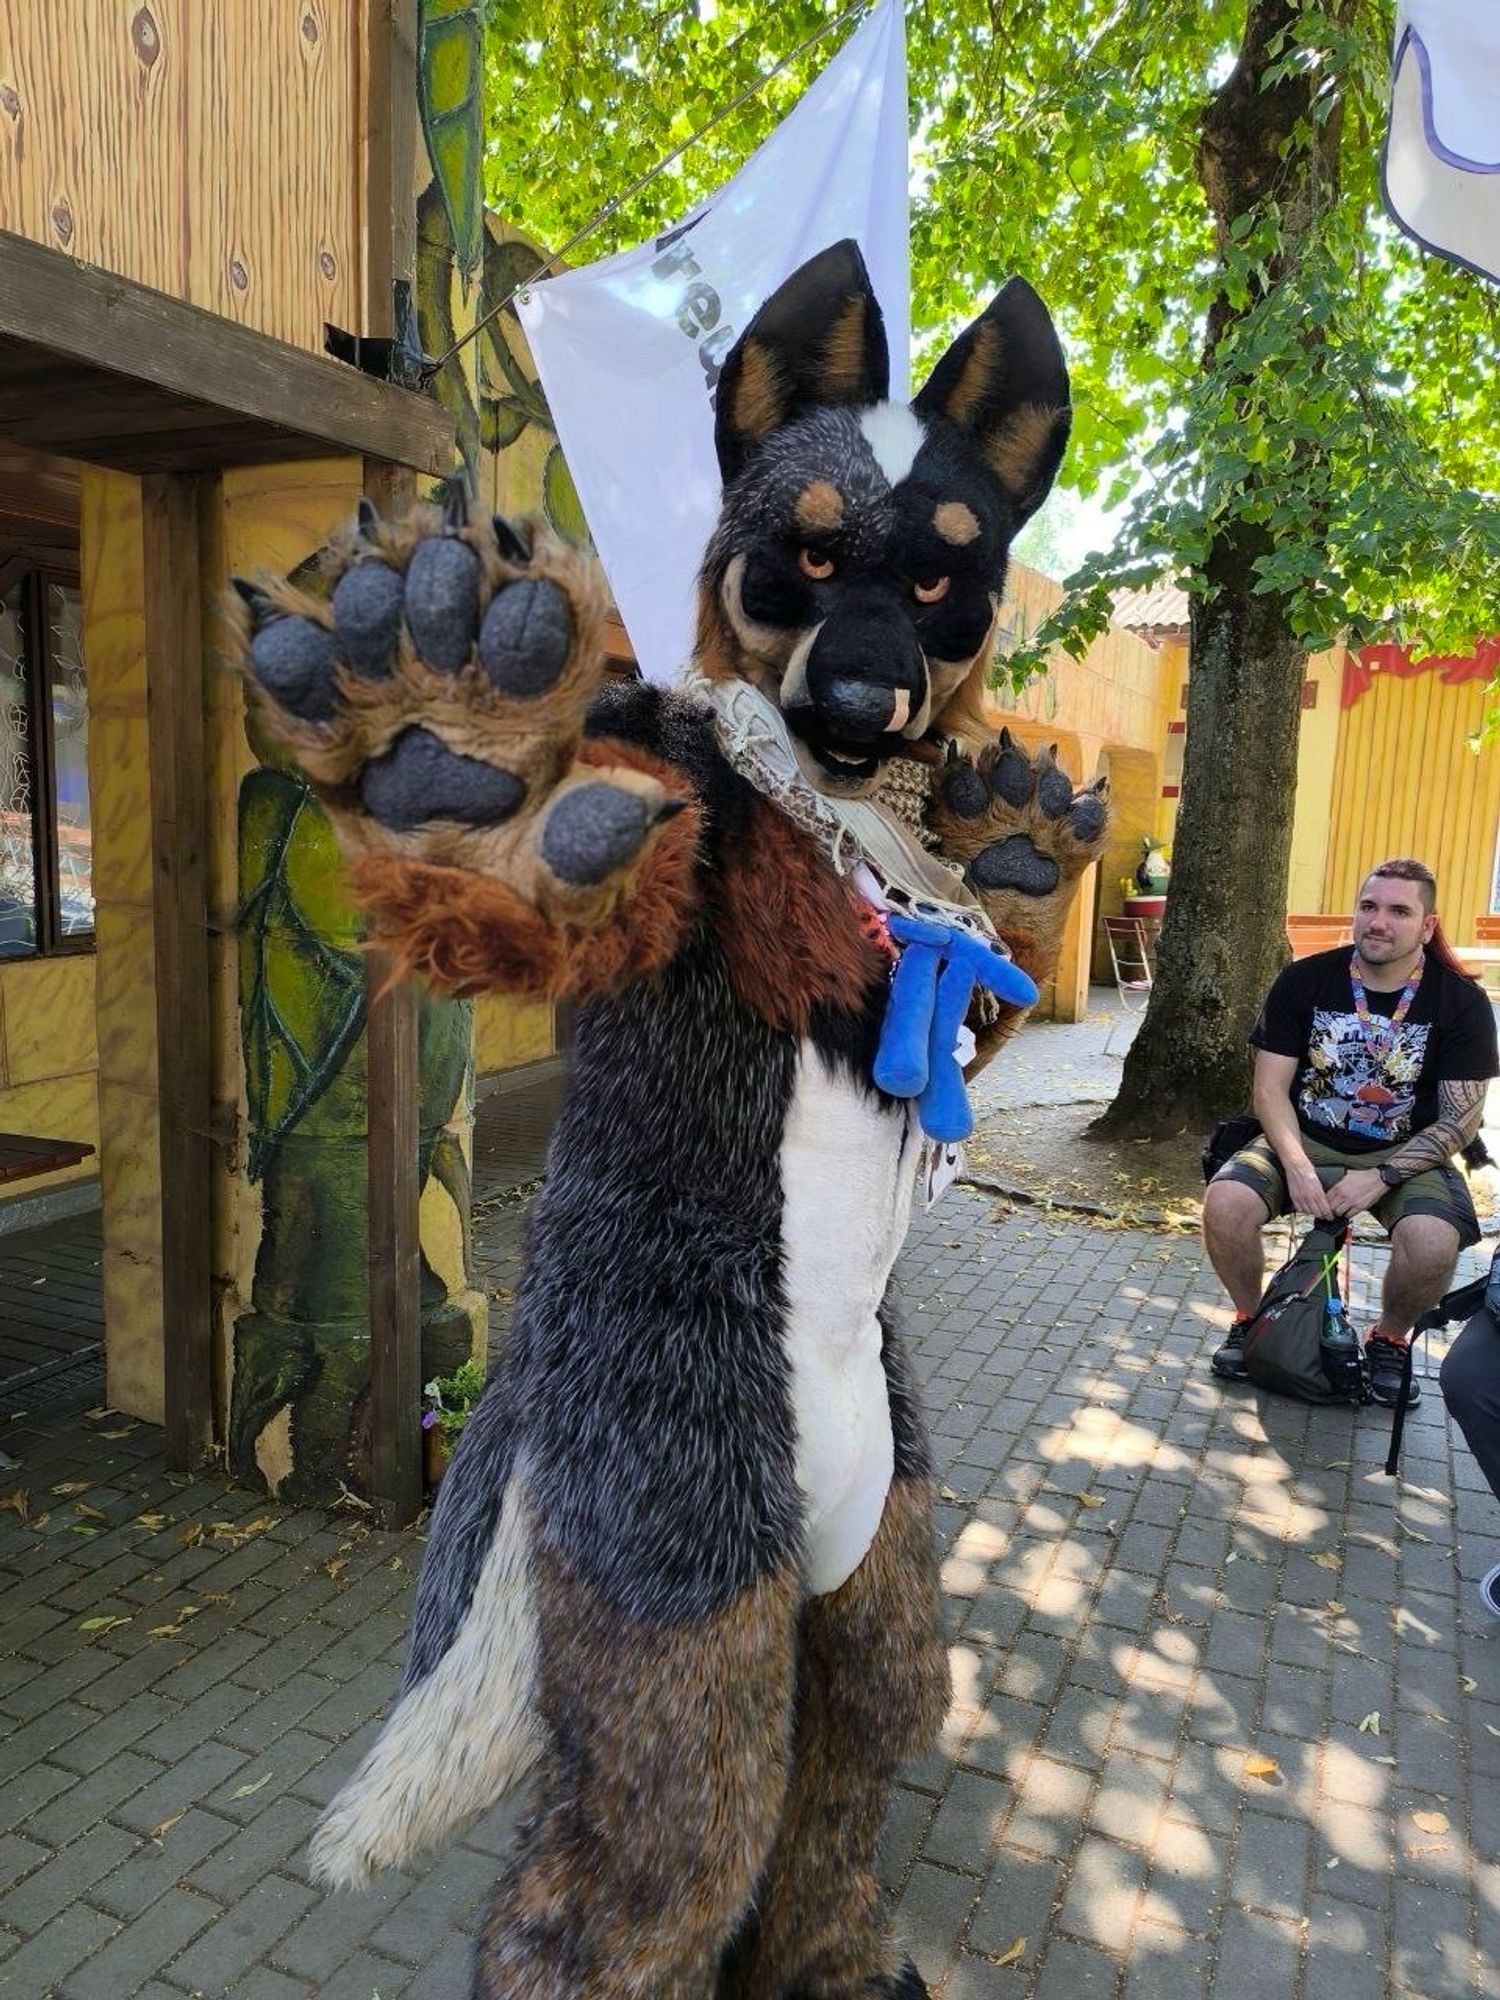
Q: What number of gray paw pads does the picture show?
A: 11